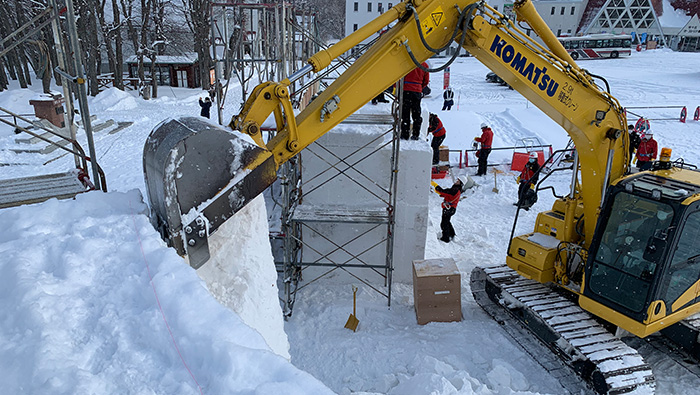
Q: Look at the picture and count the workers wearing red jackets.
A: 6